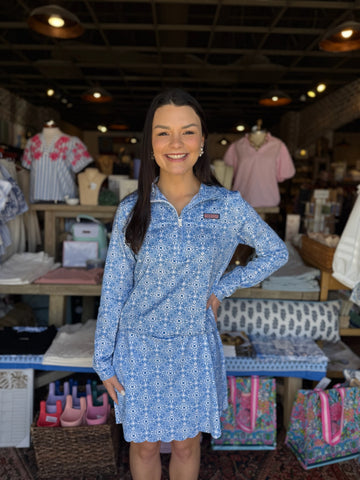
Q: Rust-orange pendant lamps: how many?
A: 4